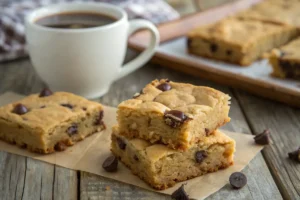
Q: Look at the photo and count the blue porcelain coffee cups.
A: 0